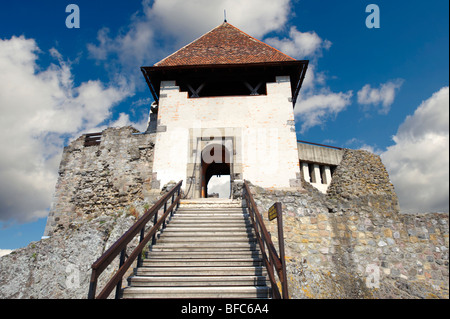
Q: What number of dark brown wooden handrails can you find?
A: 2